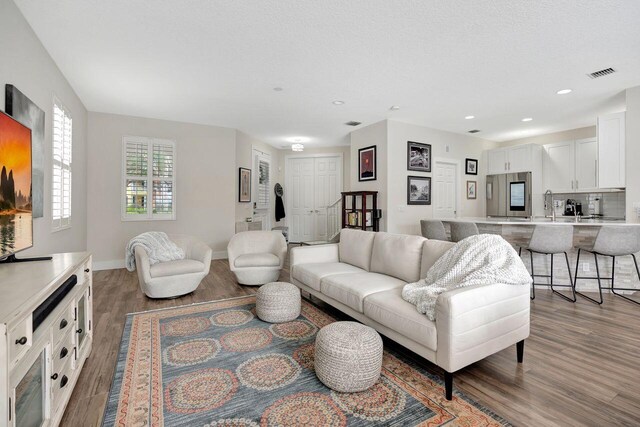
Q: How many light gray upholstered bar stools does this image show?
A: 4